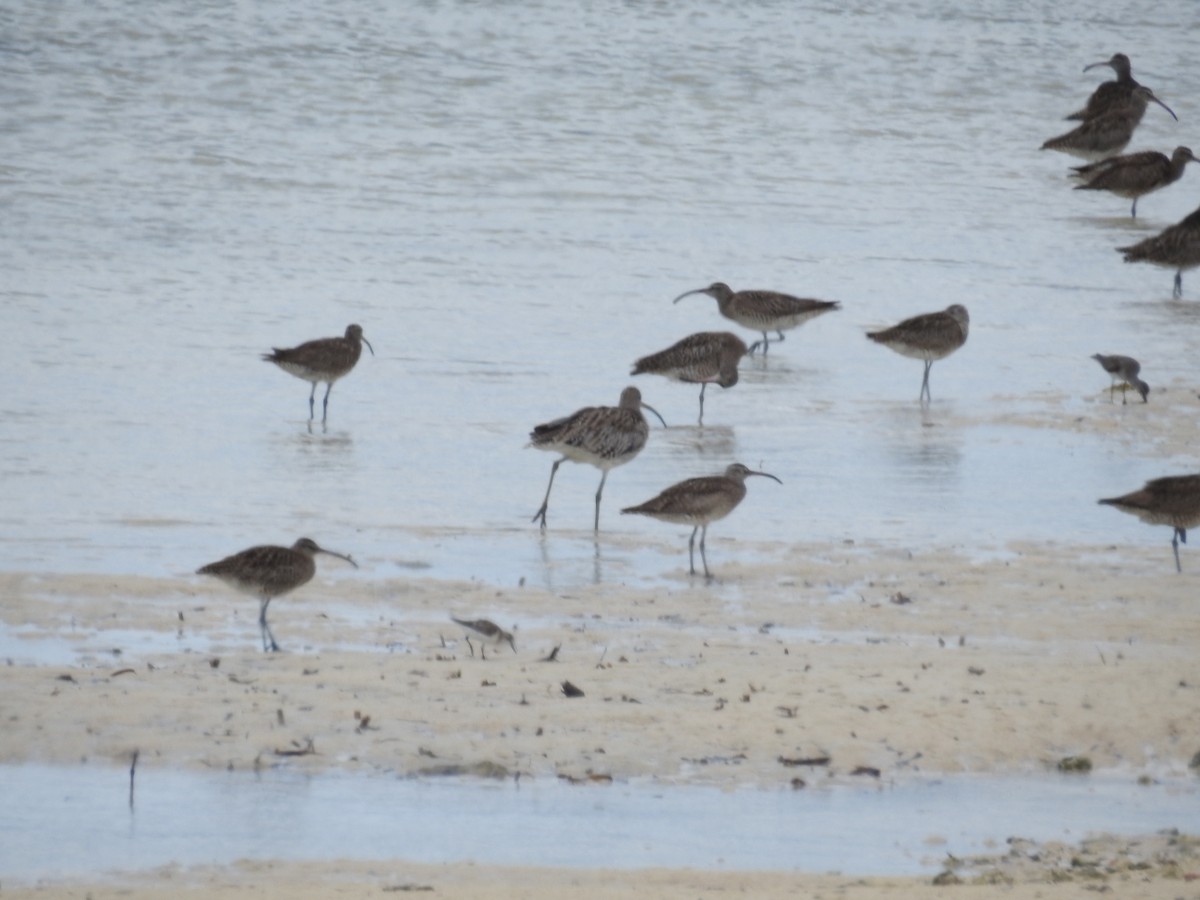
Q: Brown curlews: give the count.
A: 12